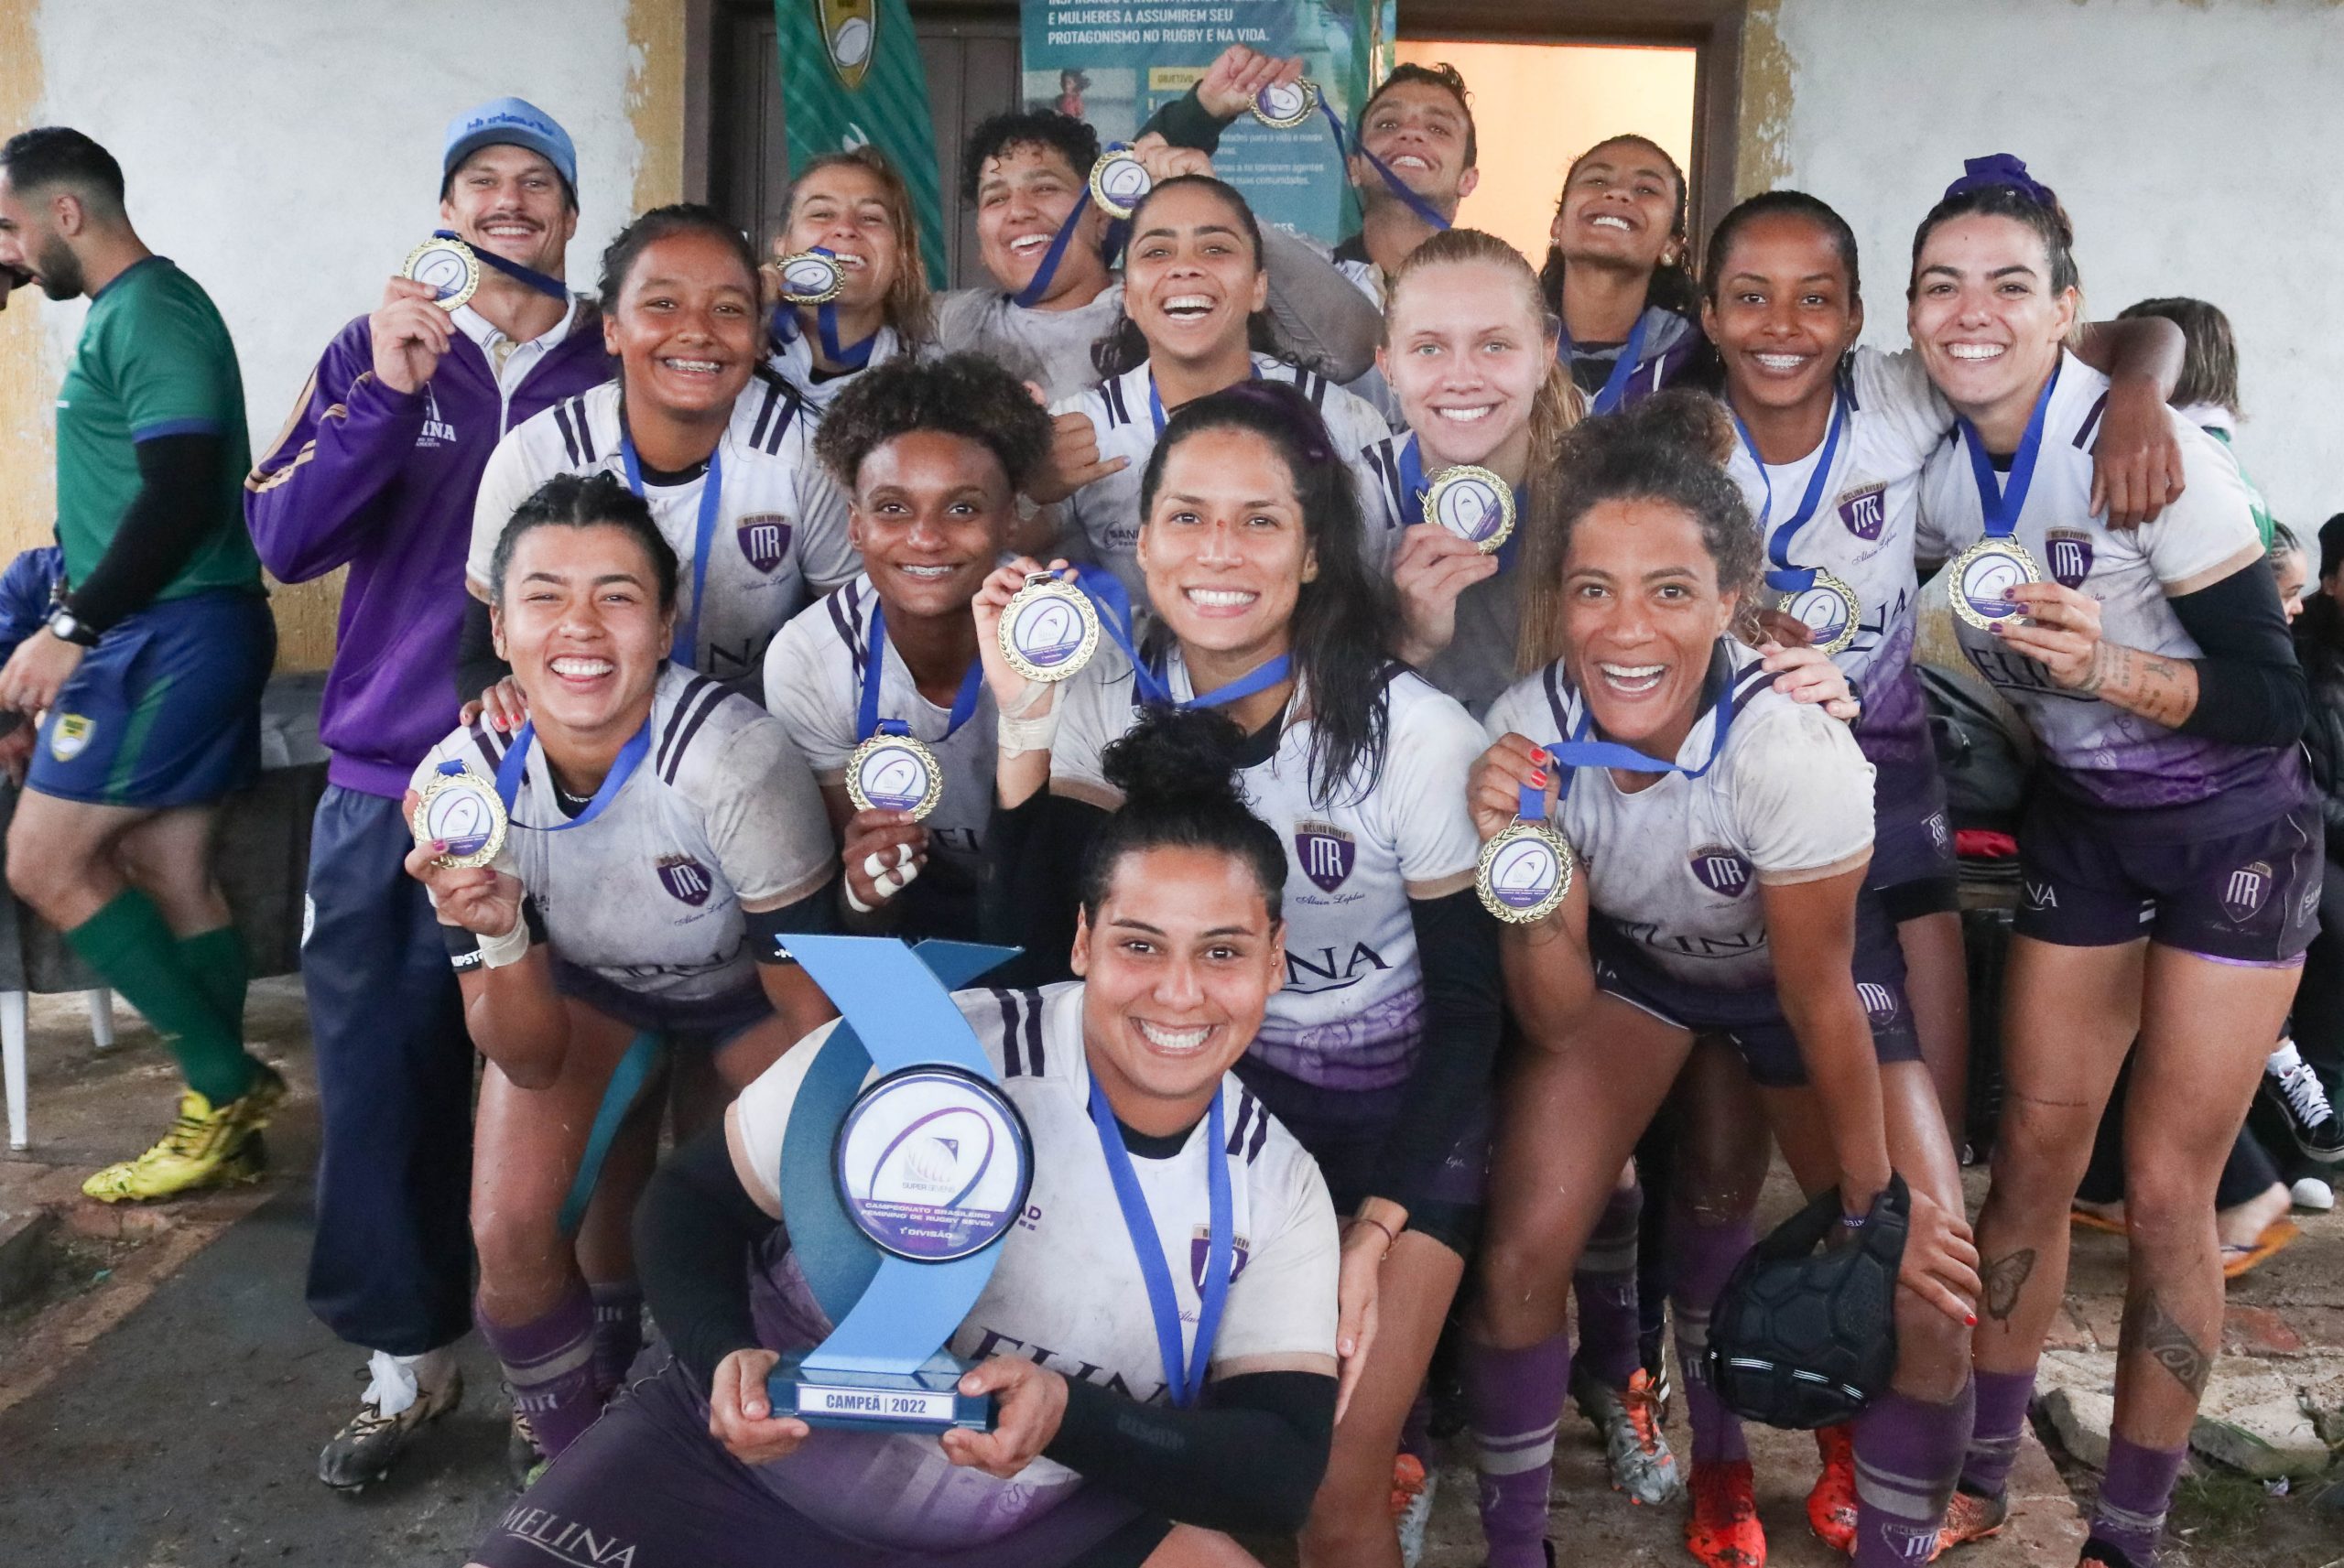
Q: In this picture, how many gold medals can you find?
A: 11